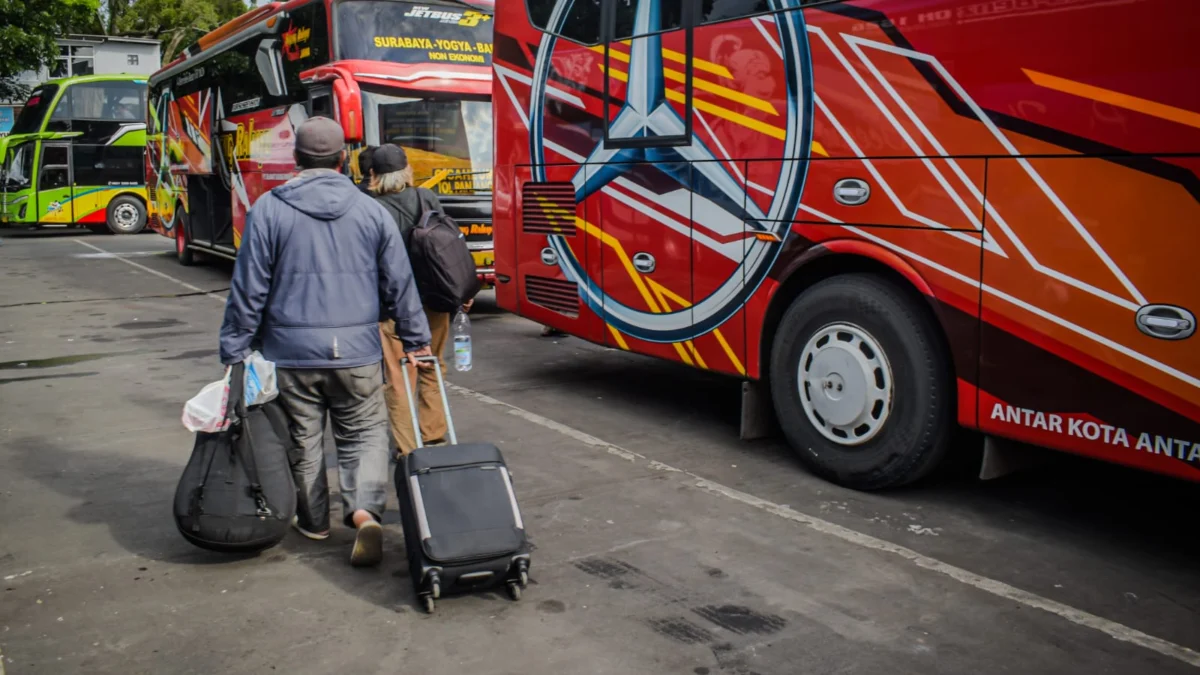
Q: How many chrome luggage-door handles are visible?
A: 4